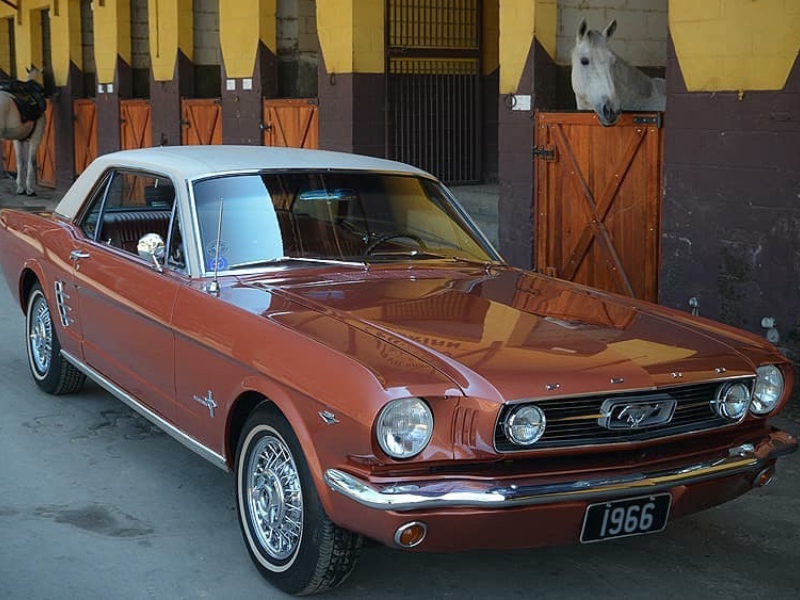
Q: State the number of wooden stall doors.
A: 7